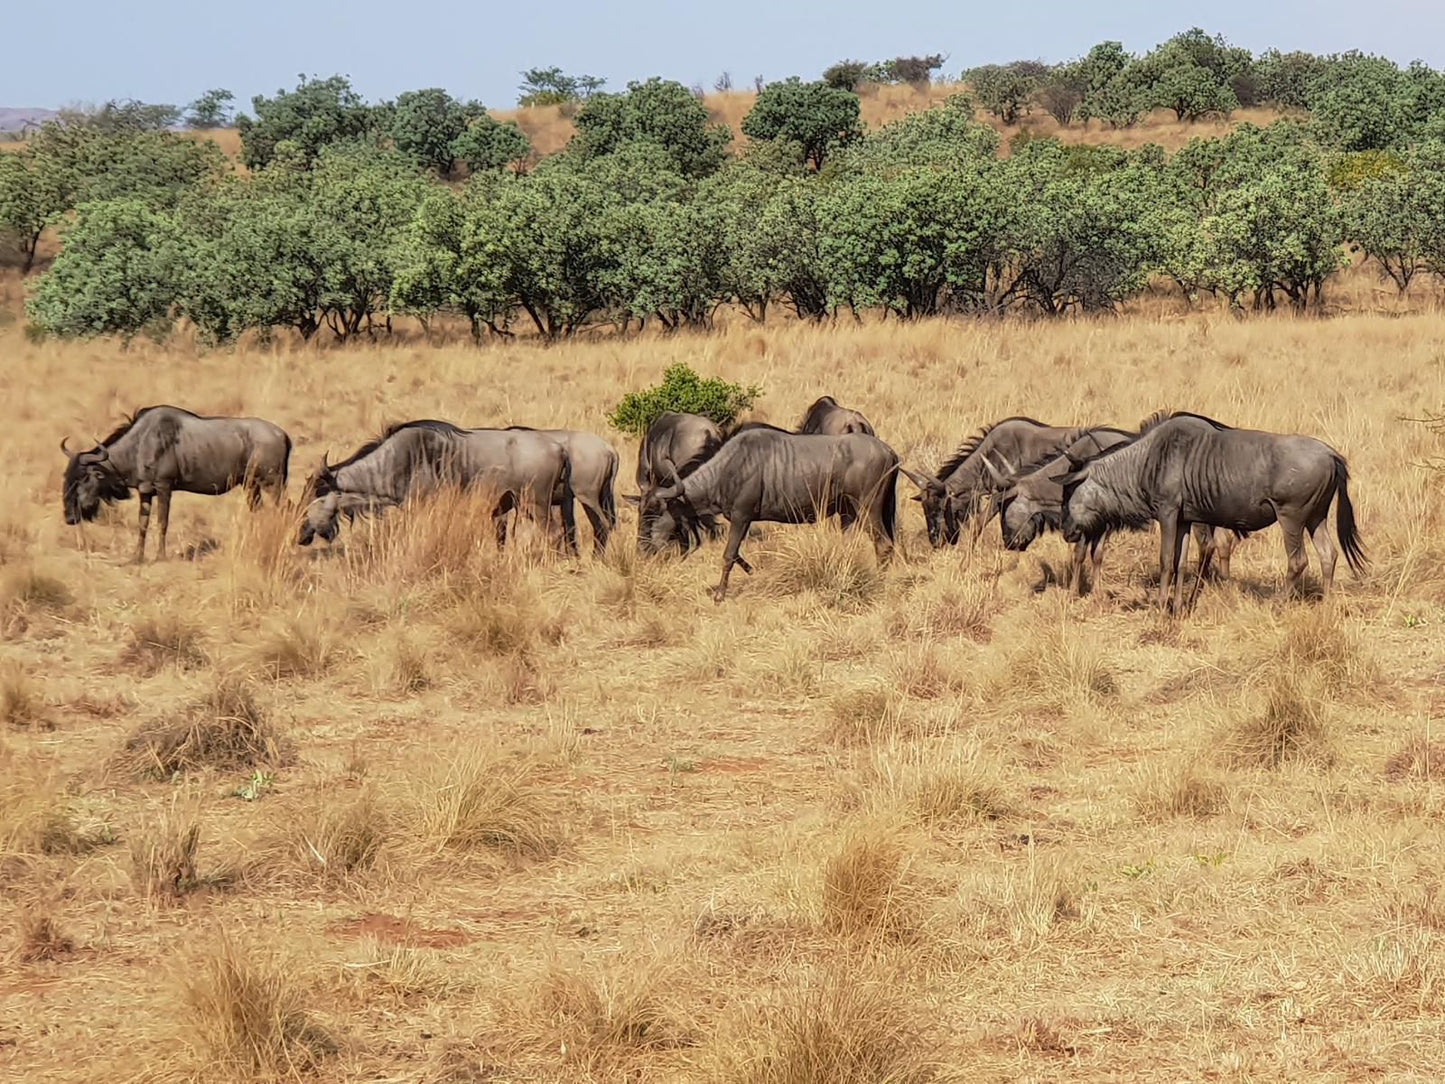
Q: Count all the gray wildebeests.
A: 9